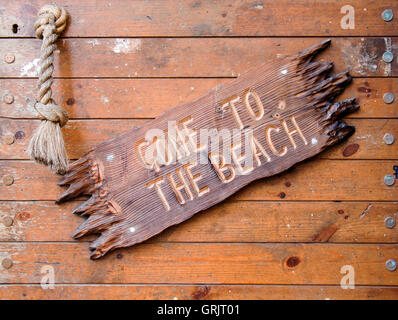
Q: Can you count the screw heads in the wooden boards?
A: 13